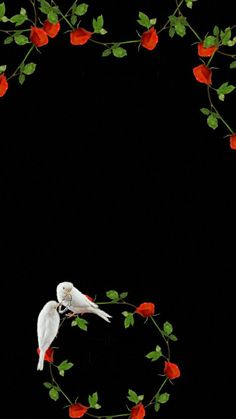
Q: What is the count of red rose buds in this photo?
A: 14